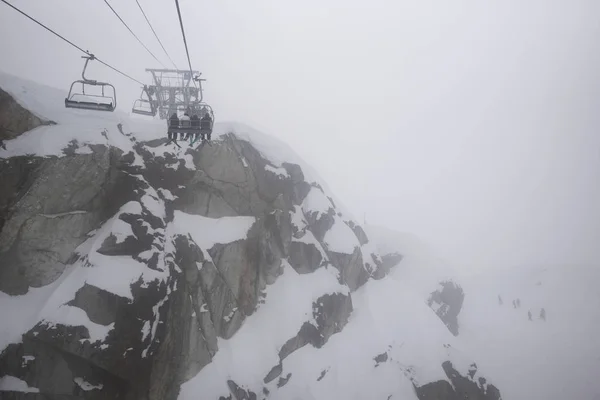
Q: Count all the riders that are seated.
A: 4